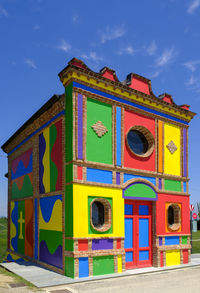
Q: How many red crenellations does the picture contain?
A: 5